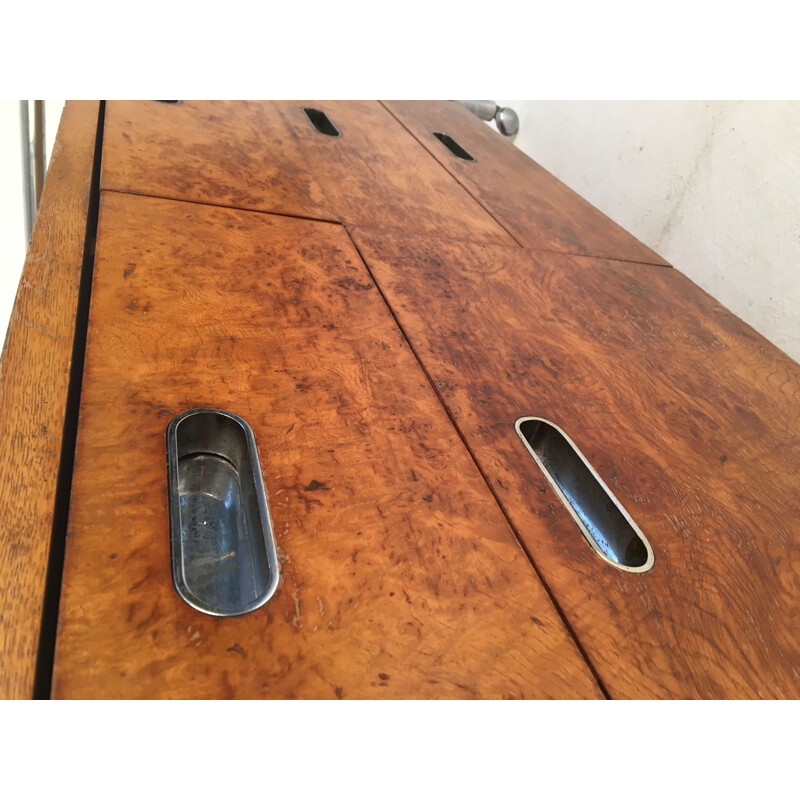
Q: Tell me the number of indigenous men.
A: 0